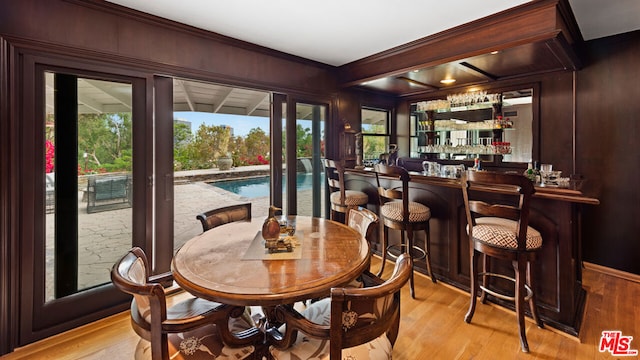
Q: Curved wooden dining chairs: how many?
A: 4